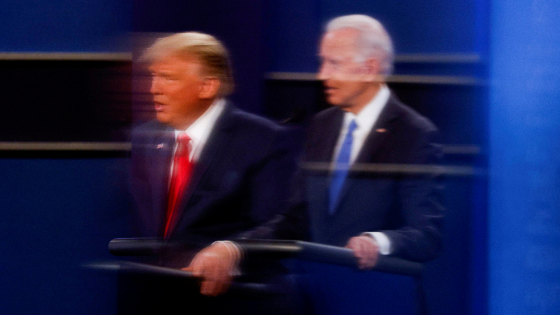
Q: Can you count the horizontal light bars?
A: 6